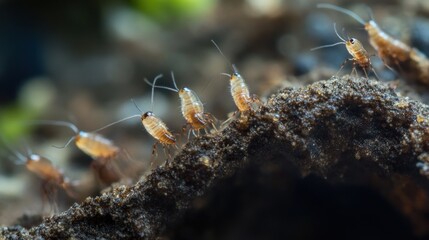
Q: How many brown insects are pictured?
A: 7